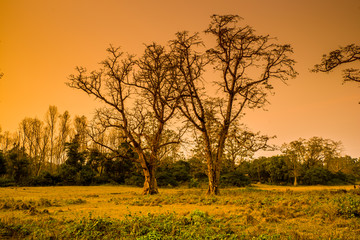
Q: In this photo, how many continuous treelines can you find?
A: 1